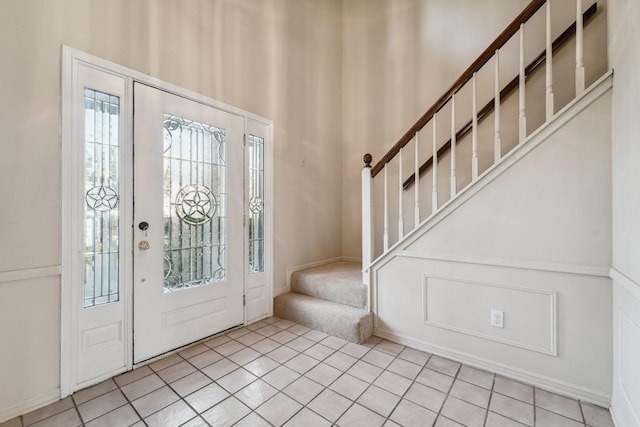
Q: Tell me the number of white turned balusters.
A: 10